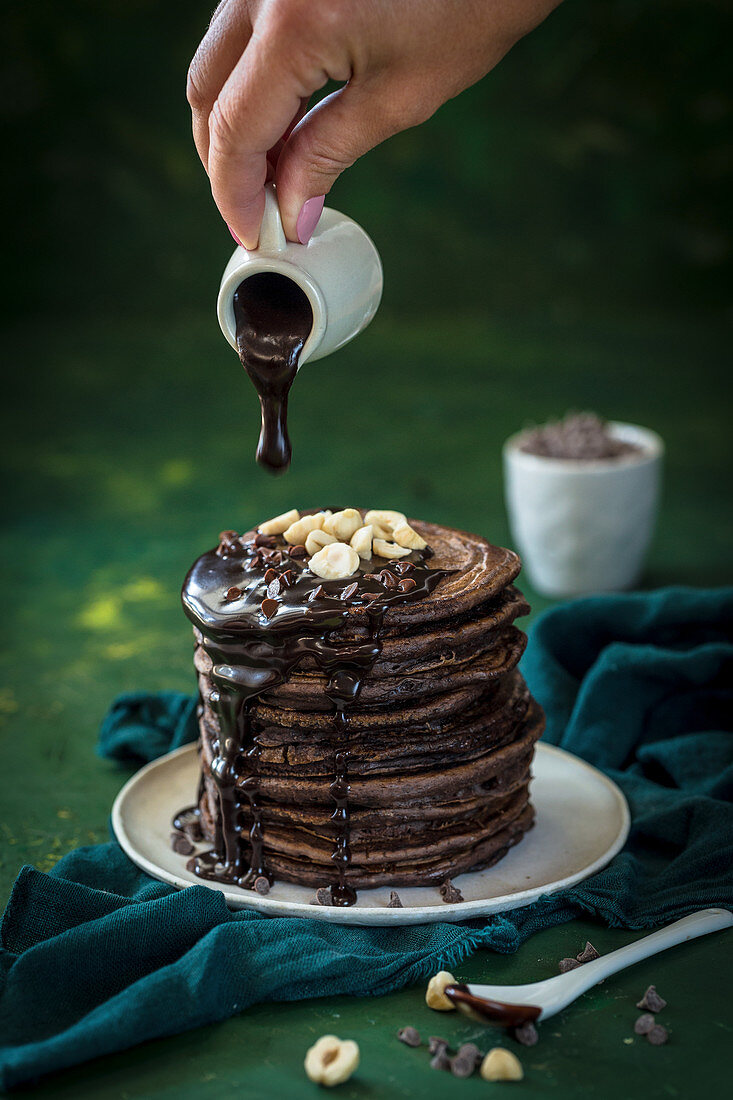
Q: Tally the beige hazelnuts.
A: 12